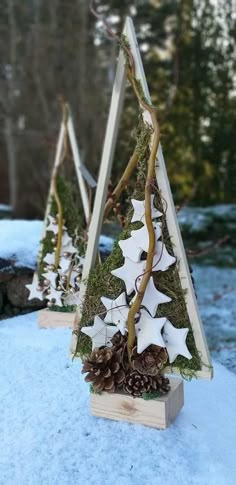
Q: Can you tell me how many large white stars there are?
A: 10